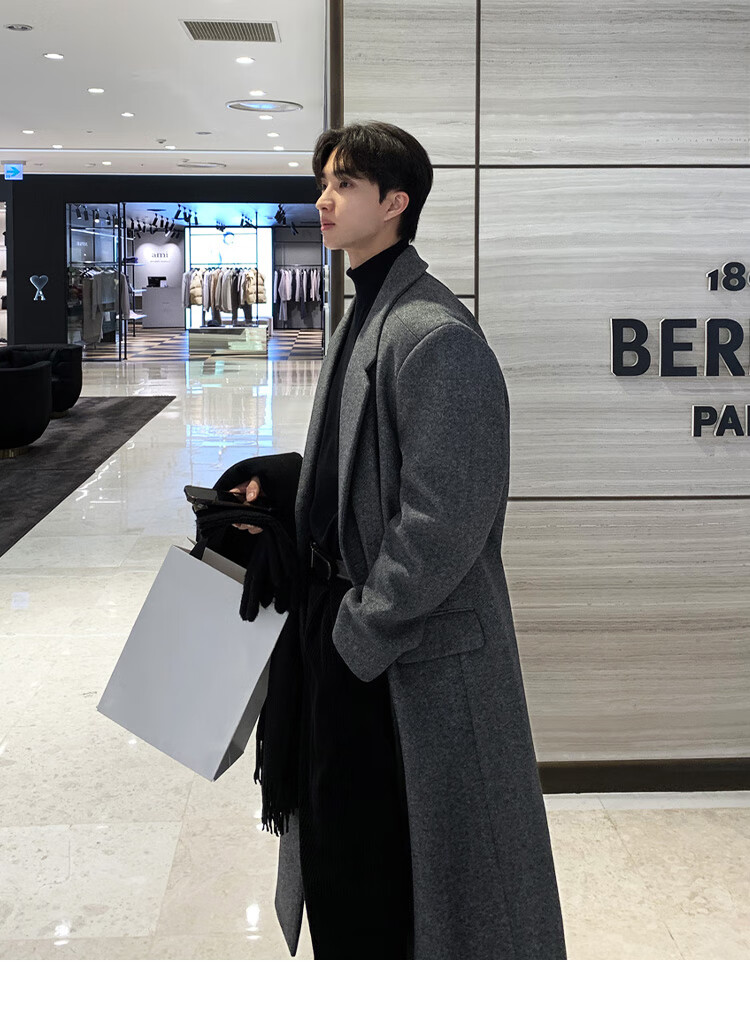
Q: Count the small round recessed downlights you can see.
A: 13